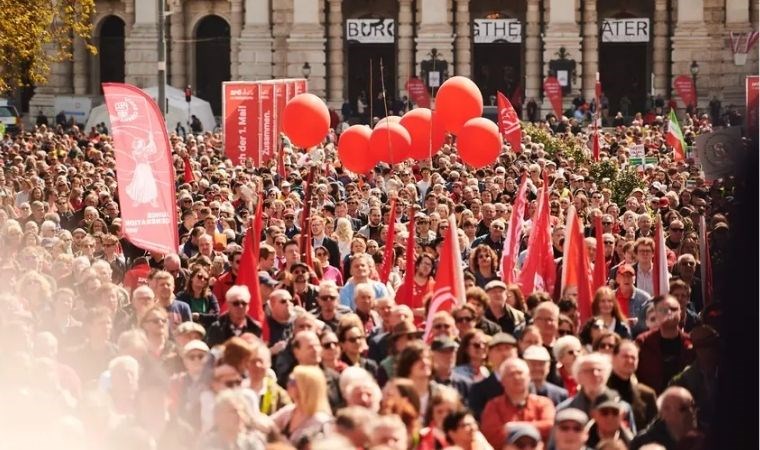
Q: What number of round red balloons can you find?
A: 7